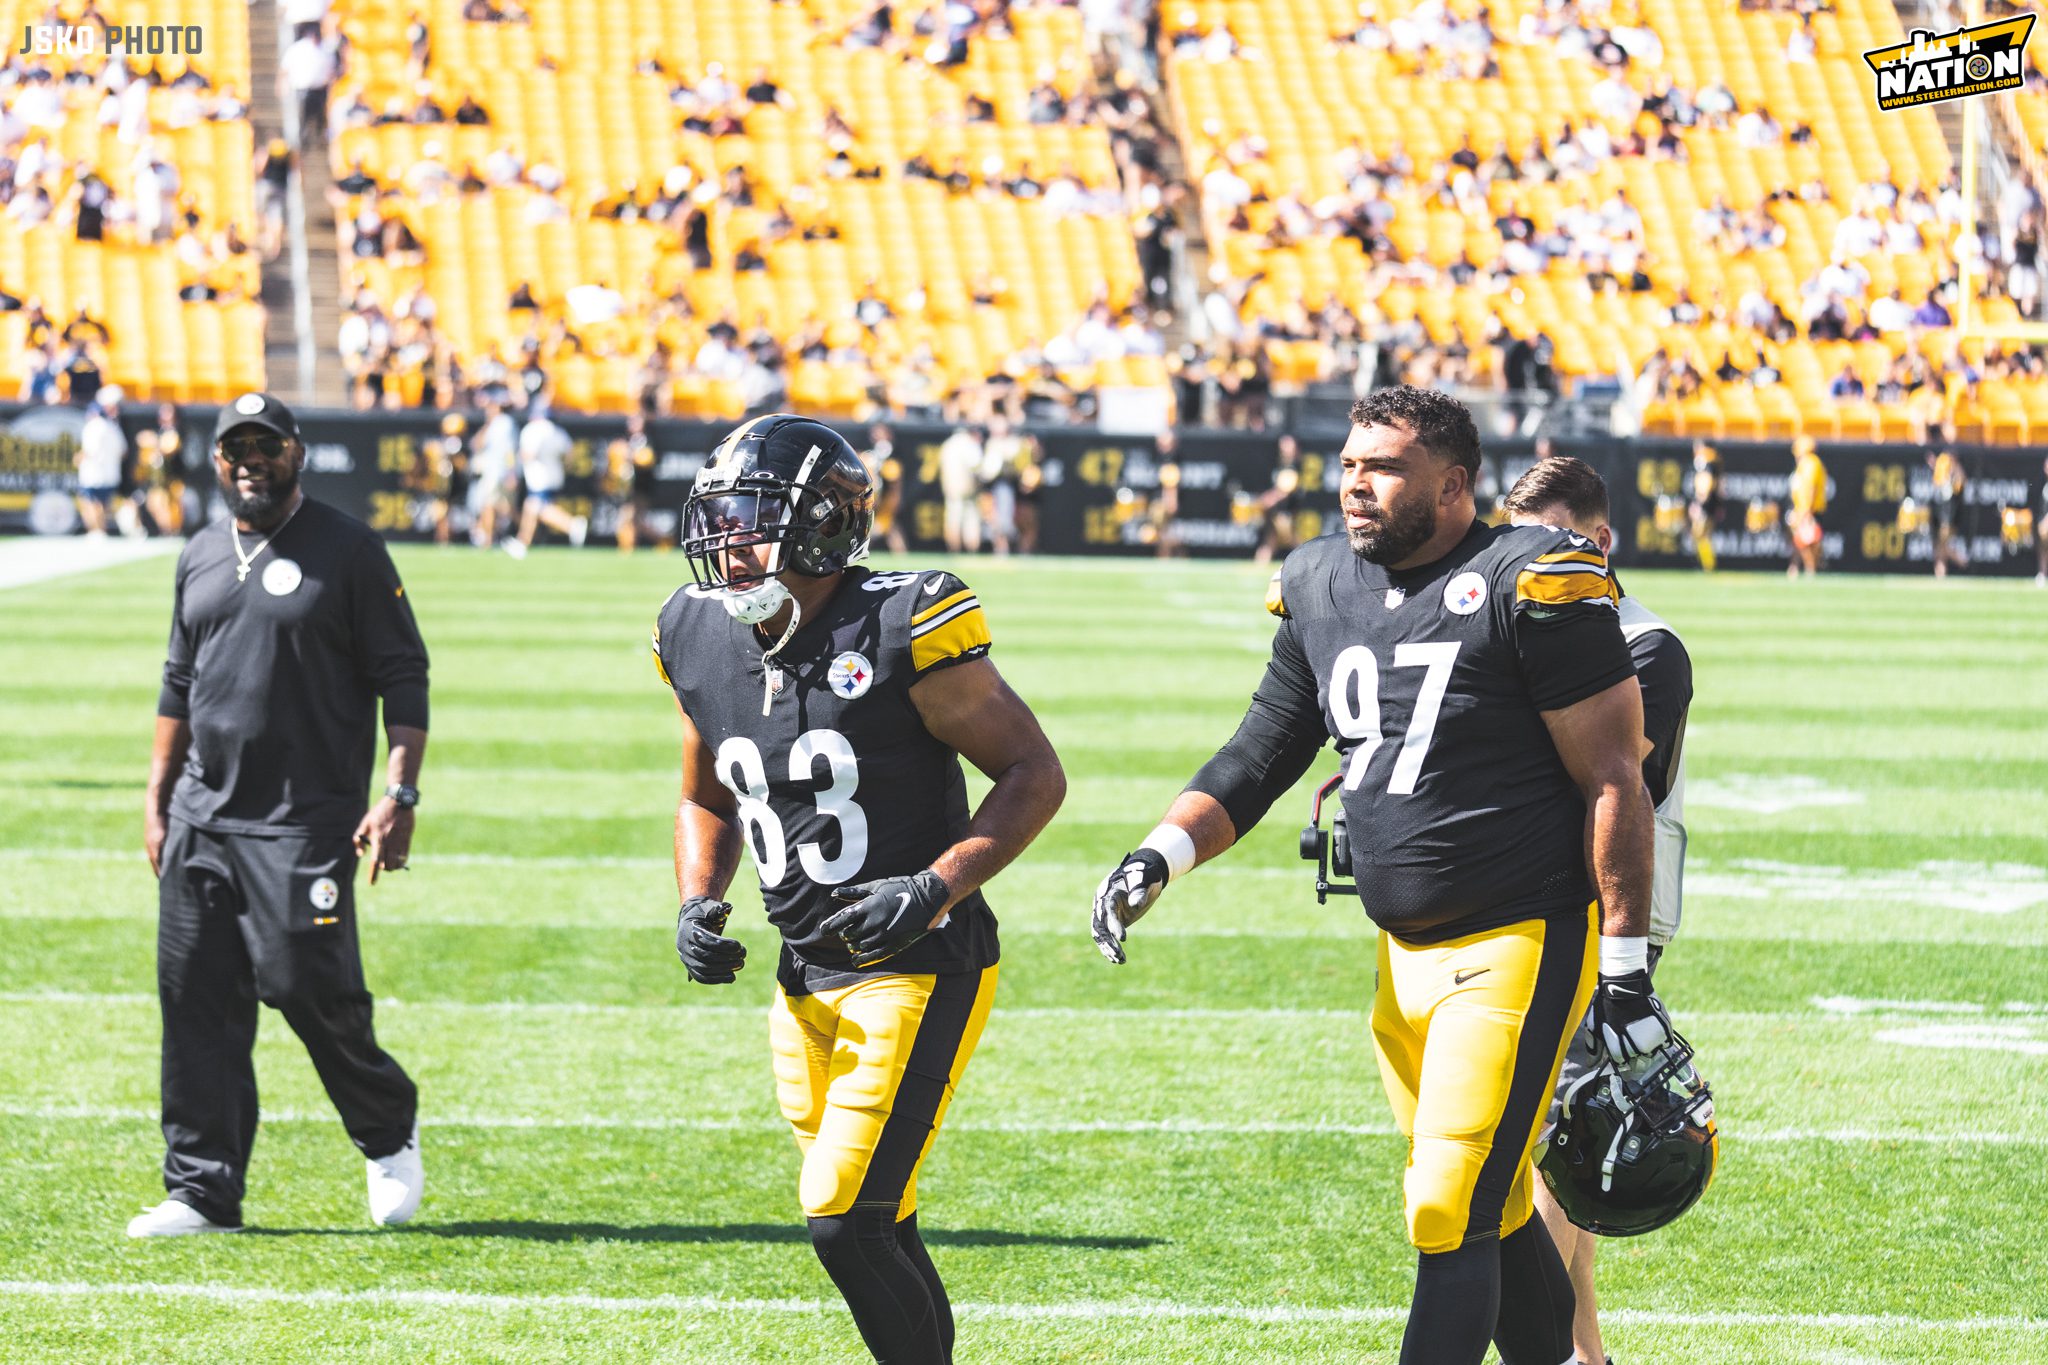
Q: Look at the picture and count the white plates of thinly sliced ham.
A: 0